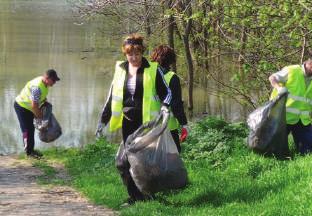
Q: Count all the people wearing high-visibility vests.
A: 4